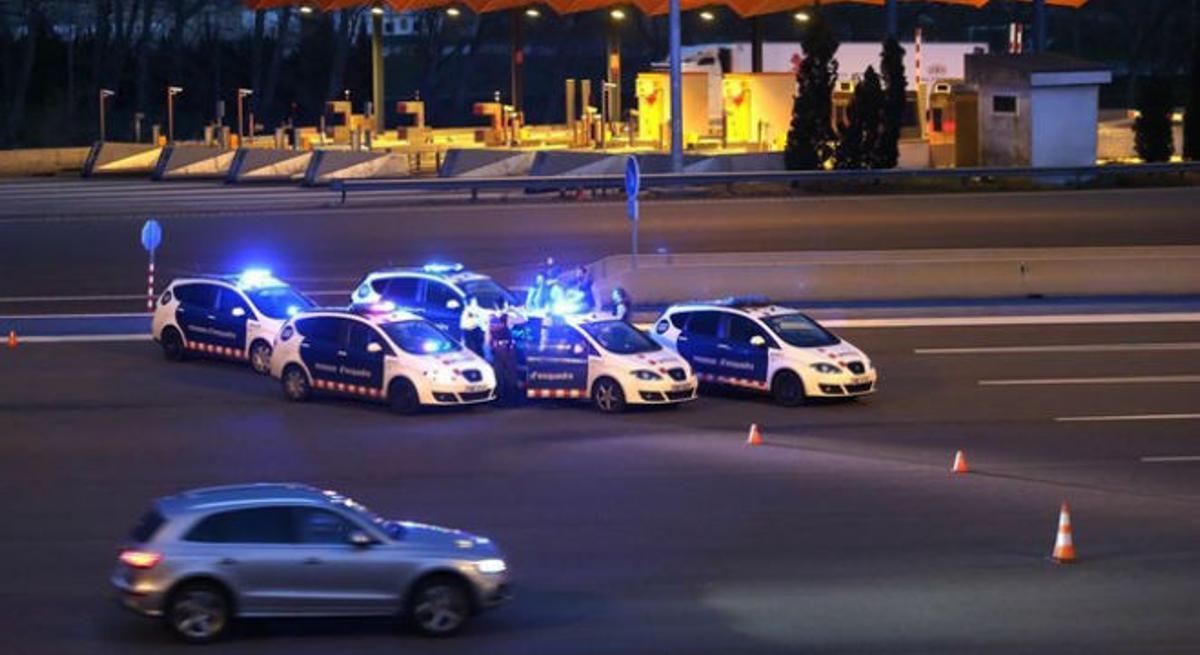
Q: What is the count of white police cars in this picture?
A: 5